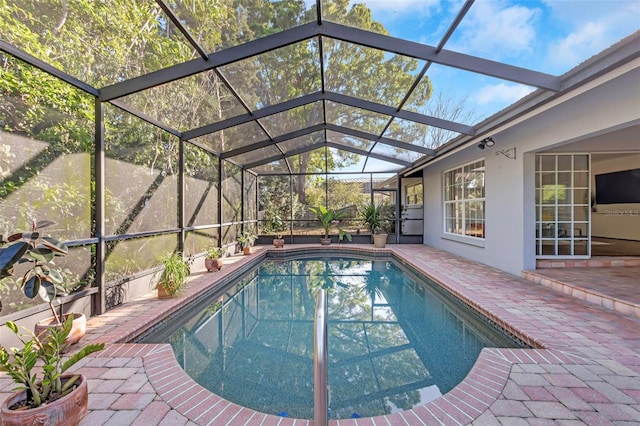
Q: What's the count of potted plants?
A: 8